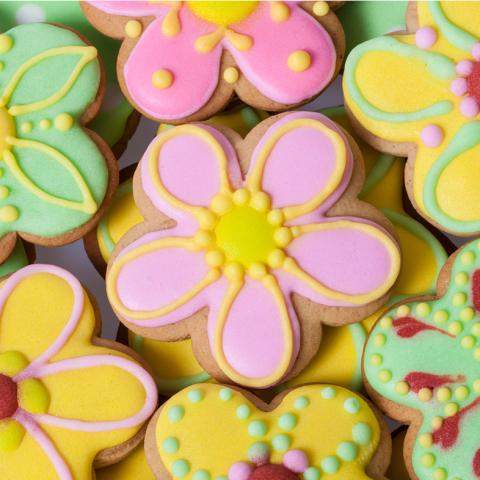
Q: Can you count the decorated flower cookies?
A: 7